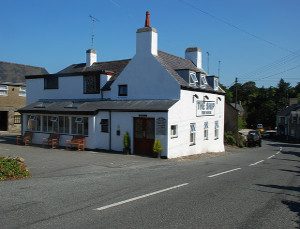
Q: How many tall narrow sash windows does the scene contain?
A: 3